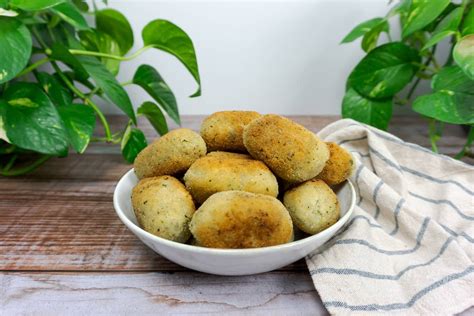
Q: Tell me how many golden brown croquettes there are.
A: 8